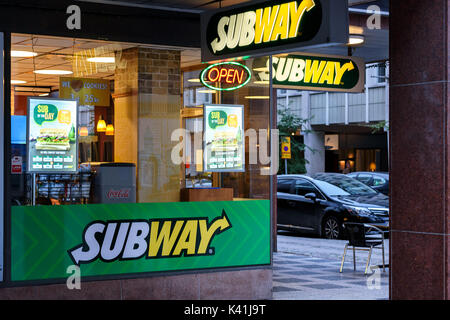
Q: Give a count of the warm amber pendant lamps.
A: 3